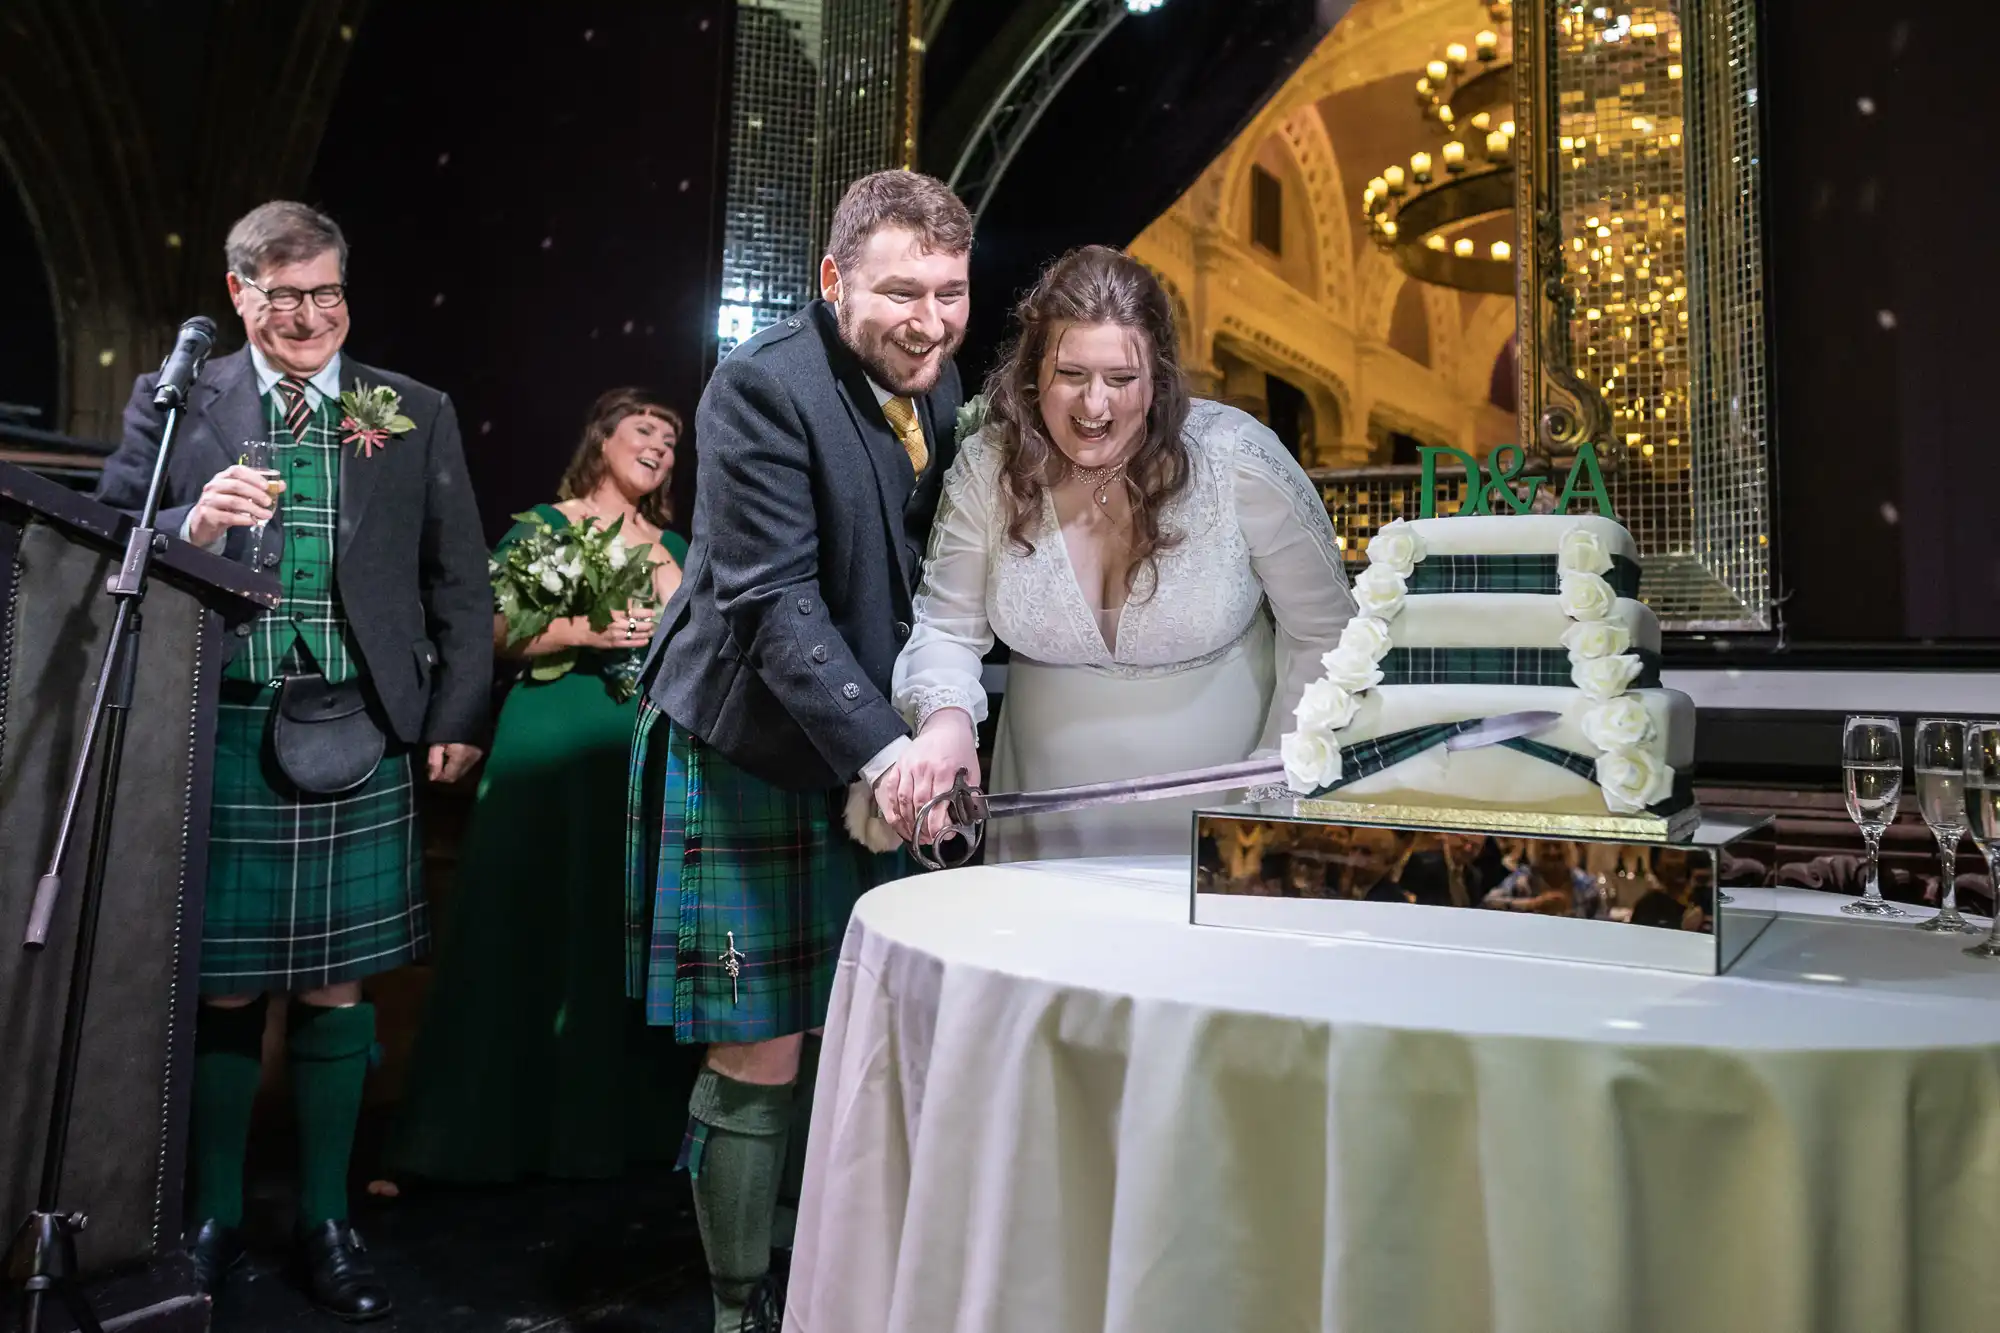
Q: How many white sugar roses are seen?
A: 12